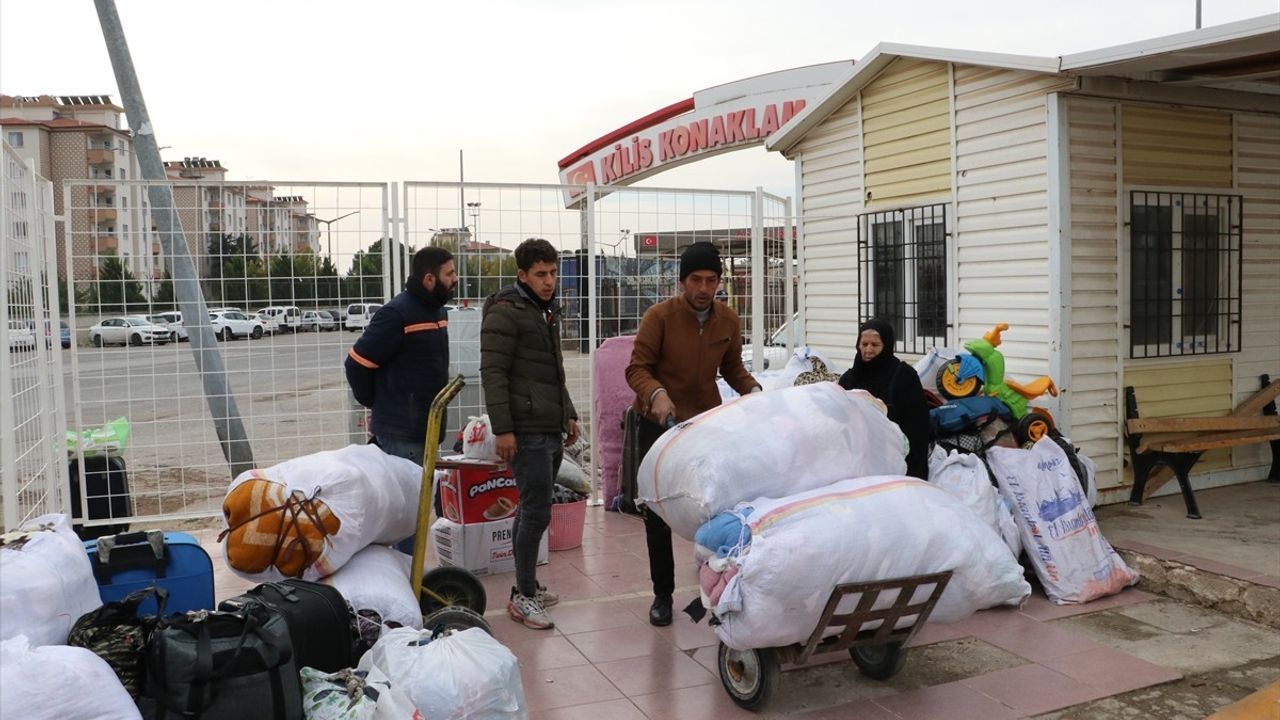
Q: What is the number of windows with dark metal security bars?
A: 2